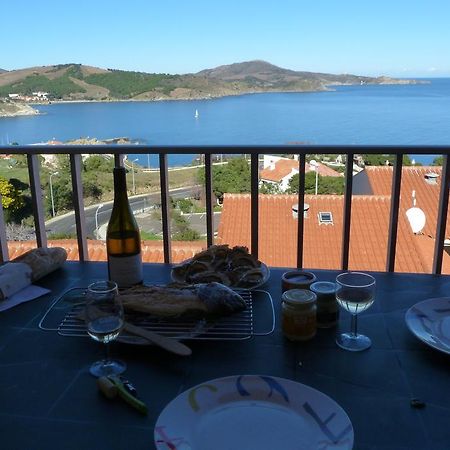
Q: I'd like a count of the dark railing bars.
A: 11